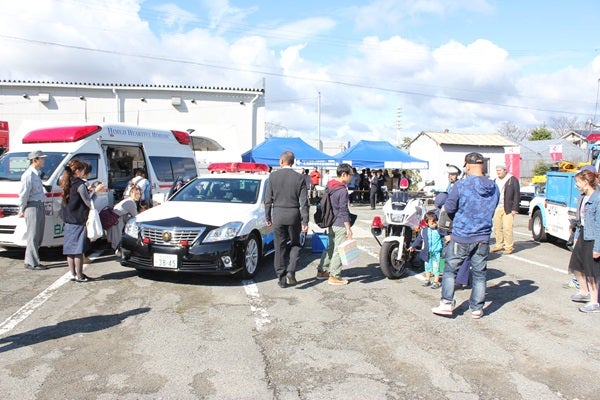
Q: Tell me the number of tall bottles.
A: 0